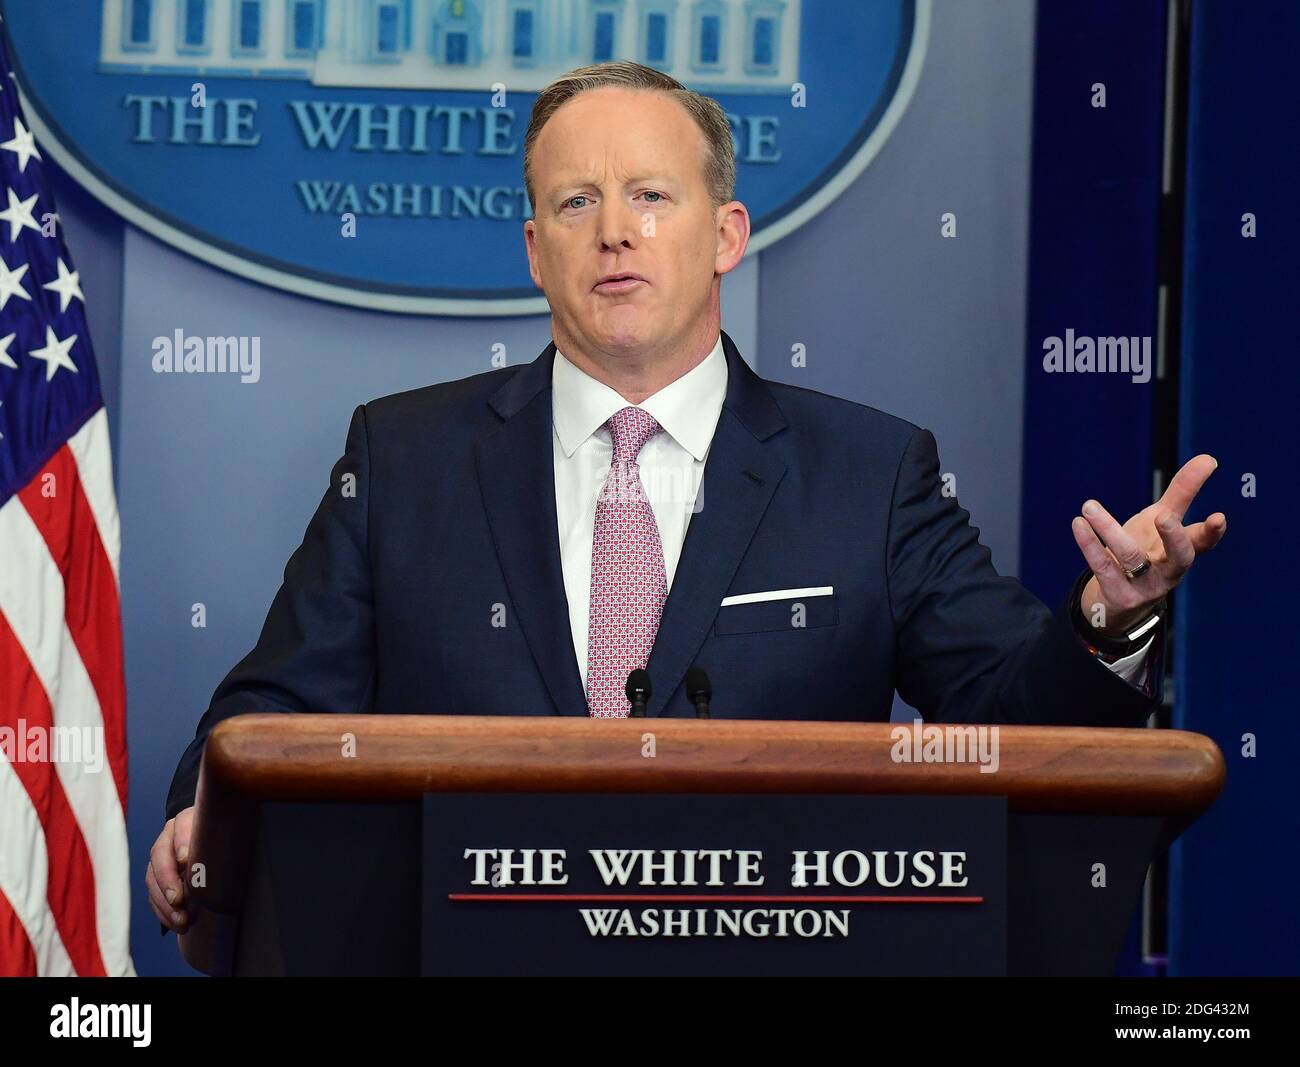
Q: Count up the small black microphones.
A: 2